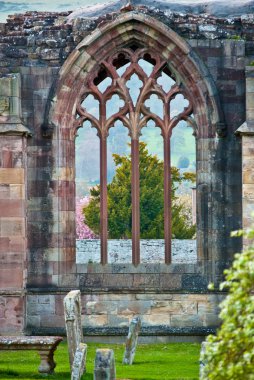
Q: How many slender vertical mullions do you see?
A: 3